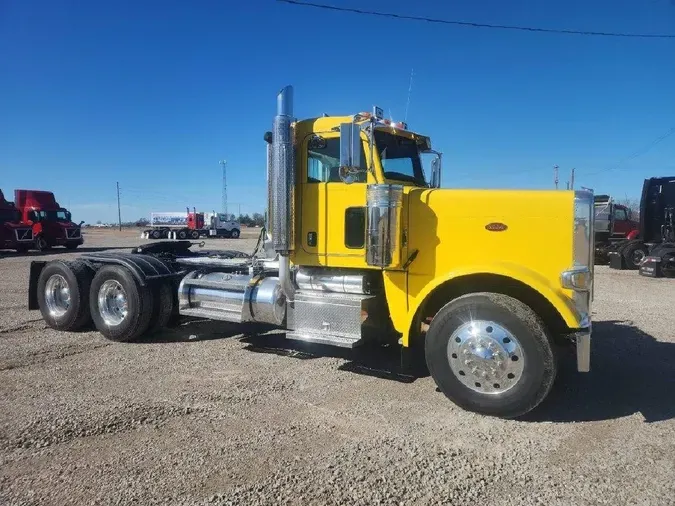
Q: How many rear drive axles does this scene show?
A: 2